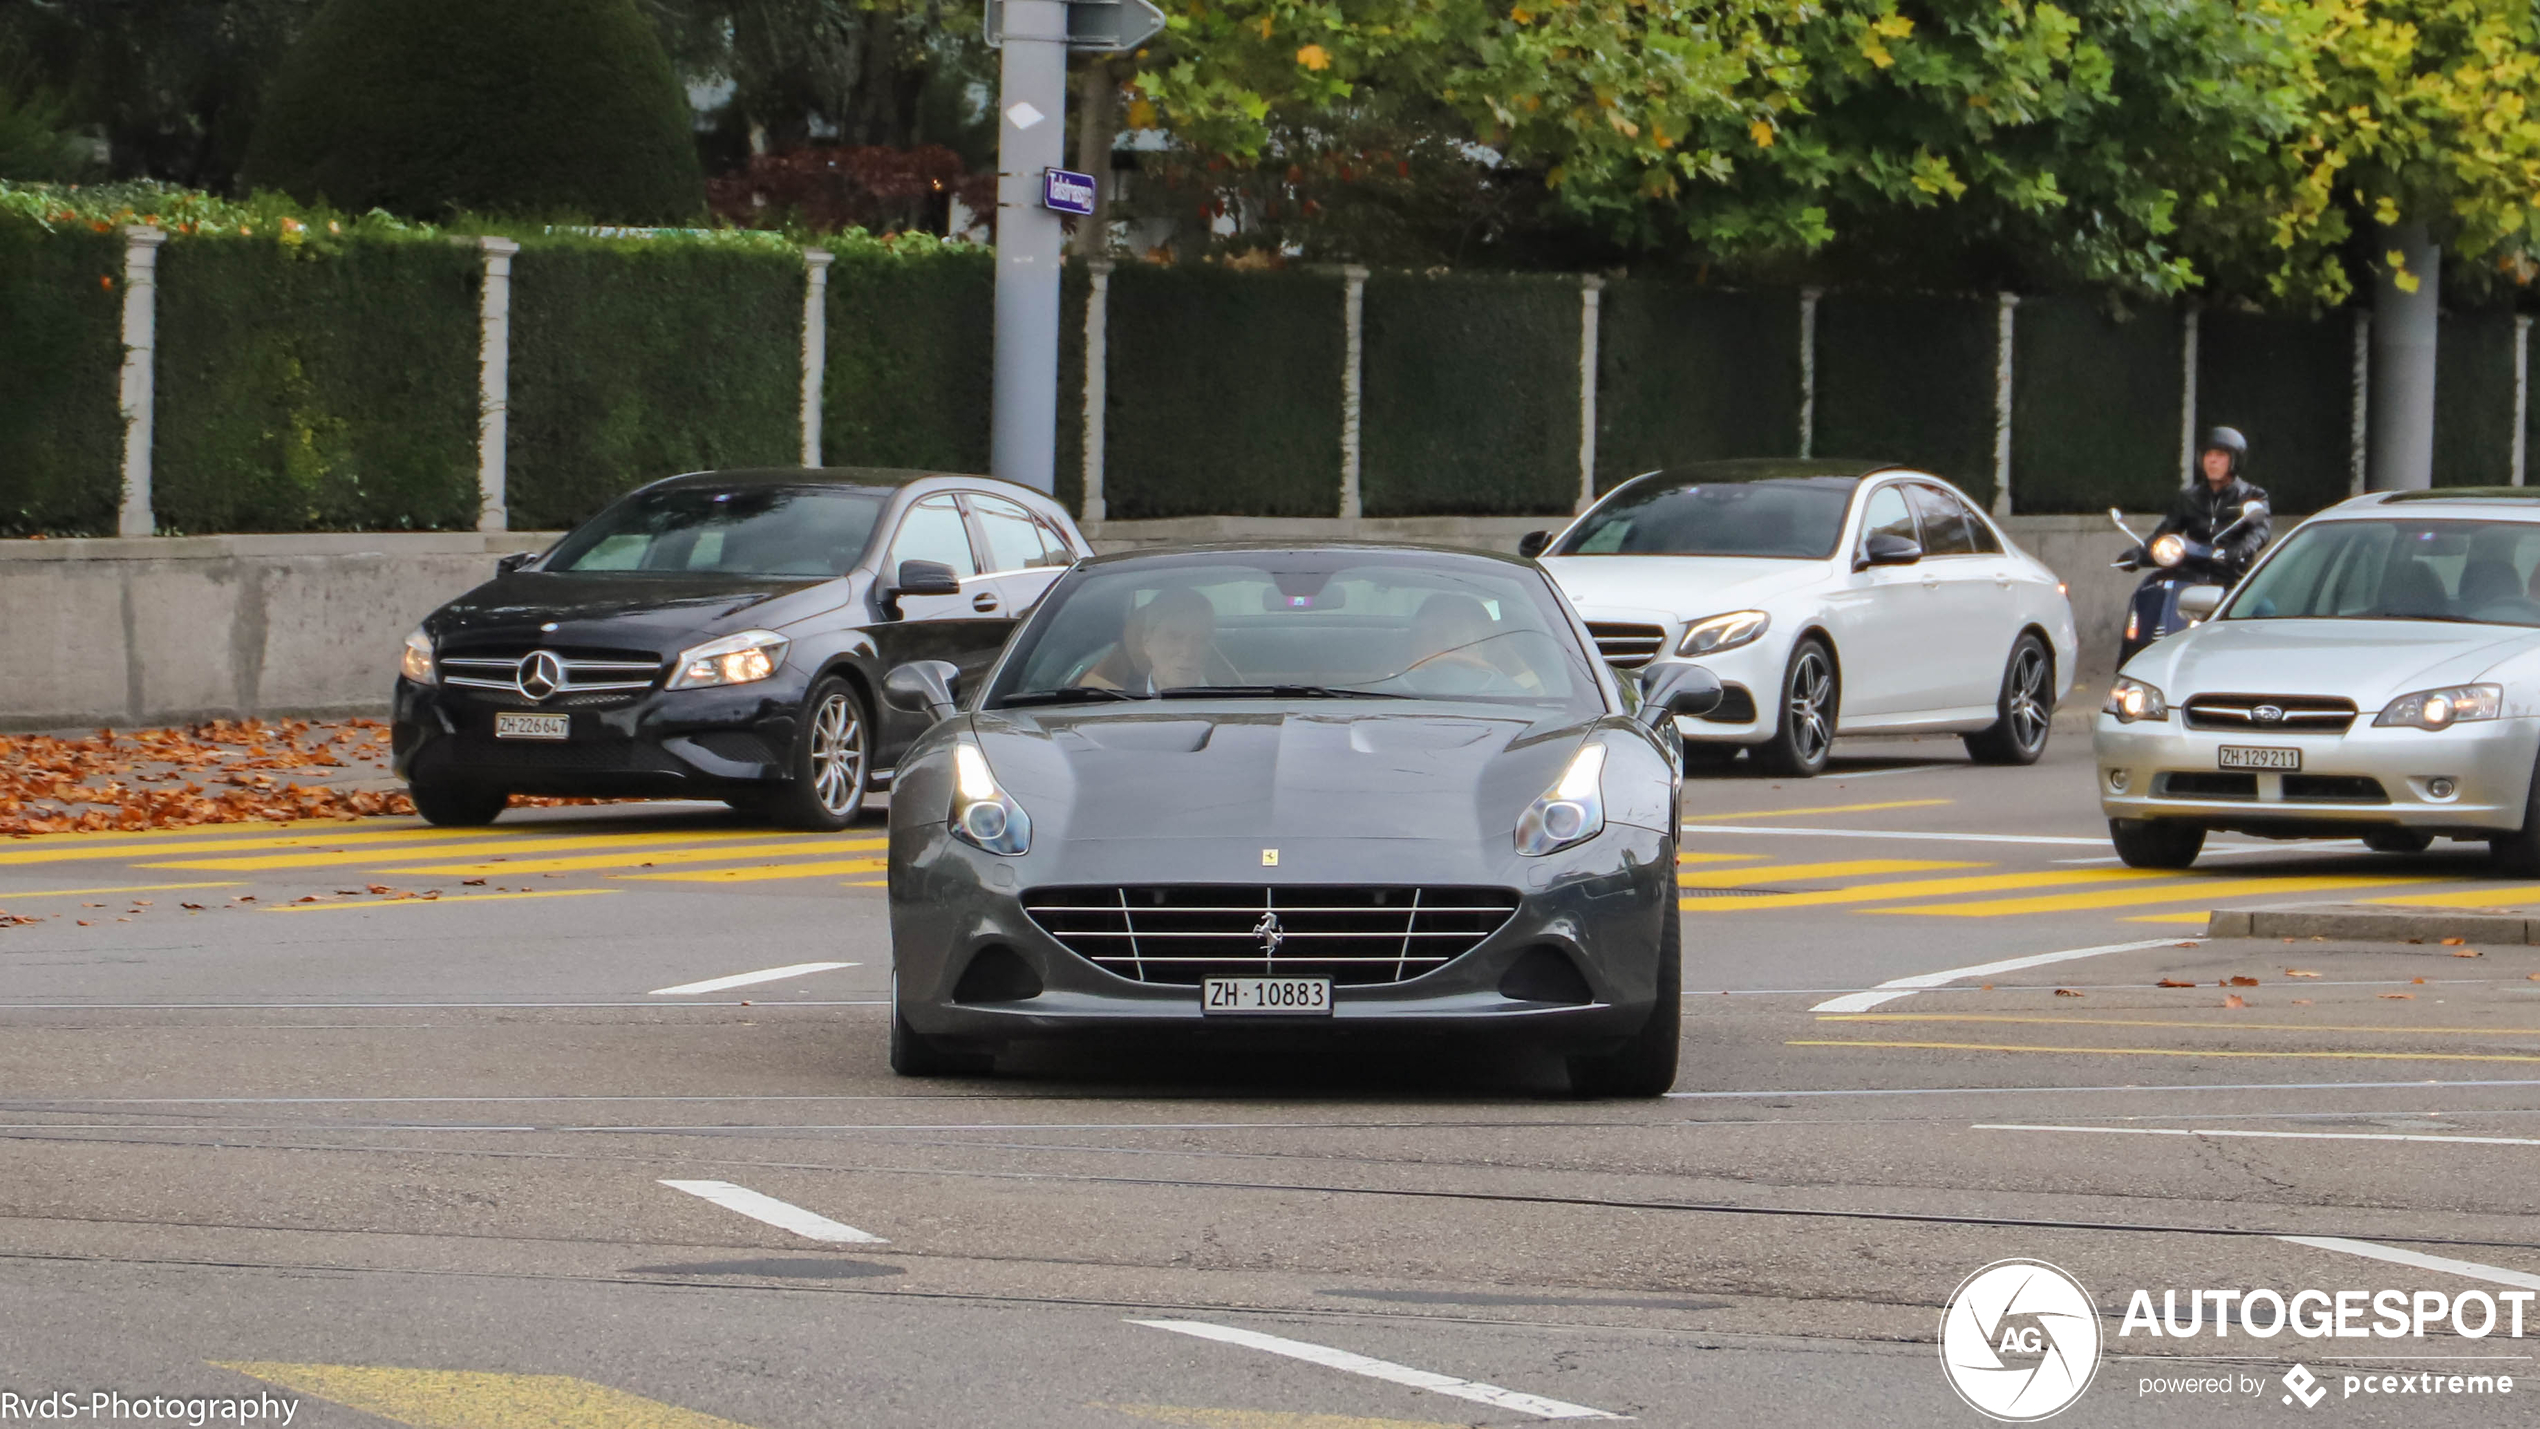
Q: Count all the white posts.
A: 11